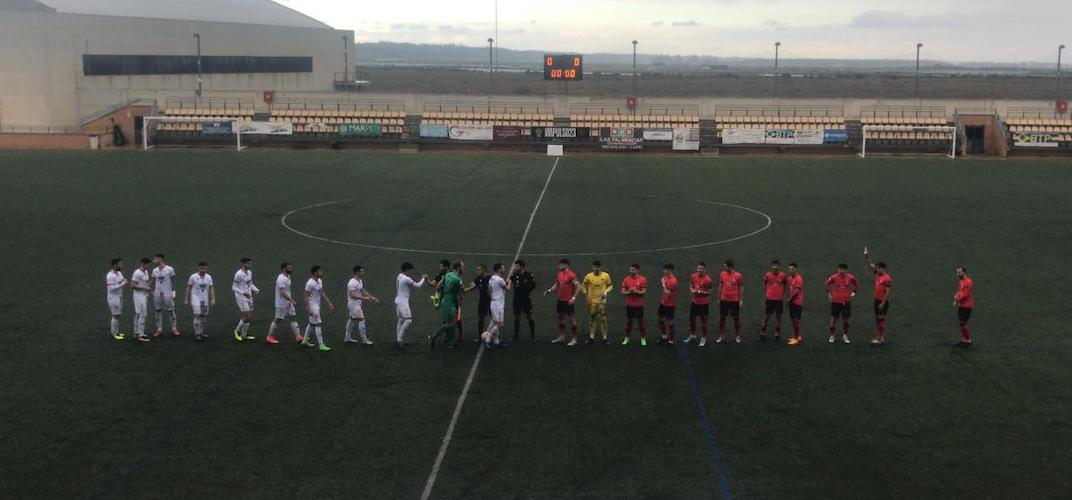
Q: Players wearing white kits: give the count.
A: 10